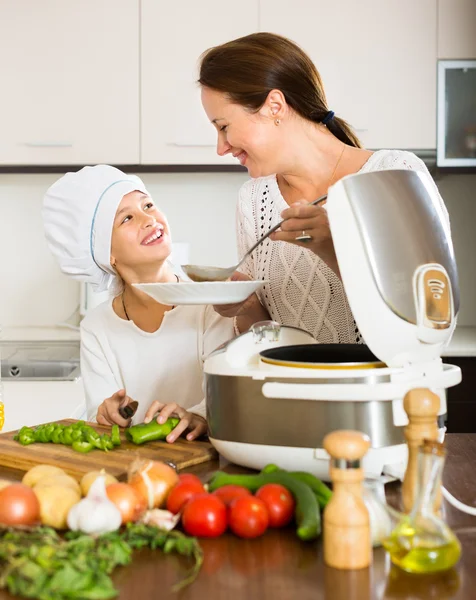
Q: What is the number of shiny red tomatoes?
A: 6